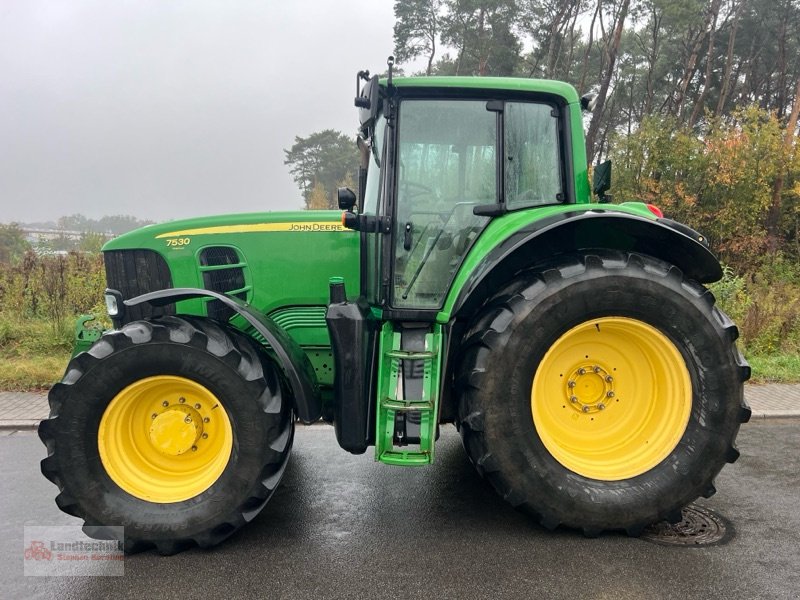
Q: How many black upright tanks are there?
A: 1